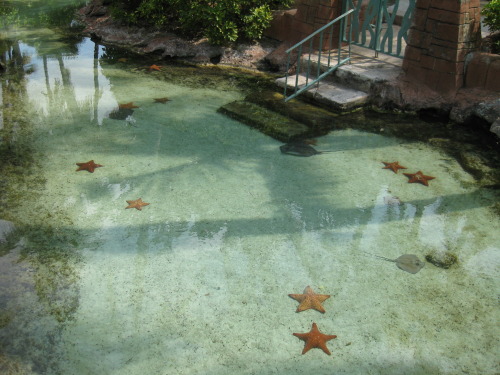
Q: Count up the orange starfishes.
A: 9